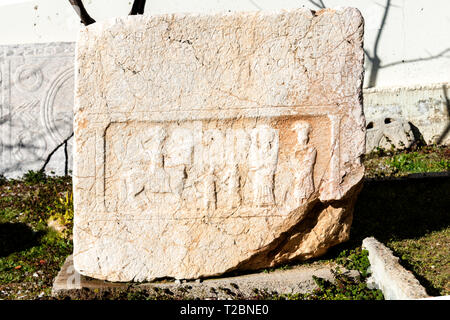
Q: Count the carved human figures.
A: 5